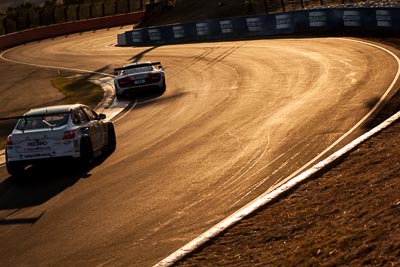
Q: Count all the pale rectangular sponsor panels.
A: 10